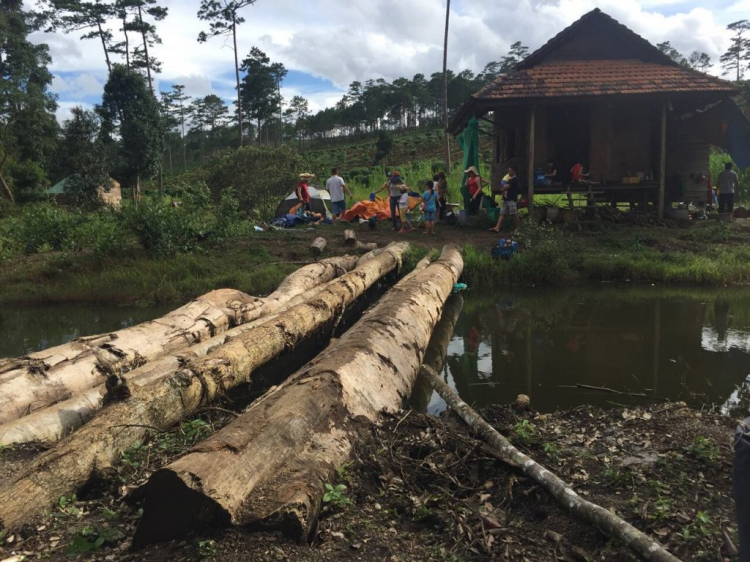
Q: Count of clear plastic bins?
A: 0